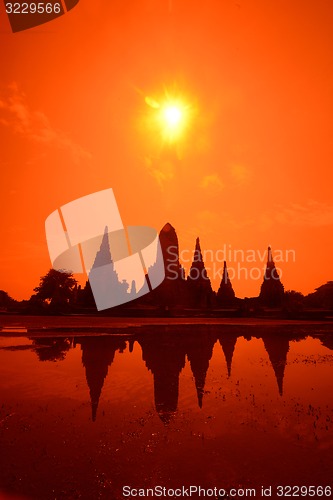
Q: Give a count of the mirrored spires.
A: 5